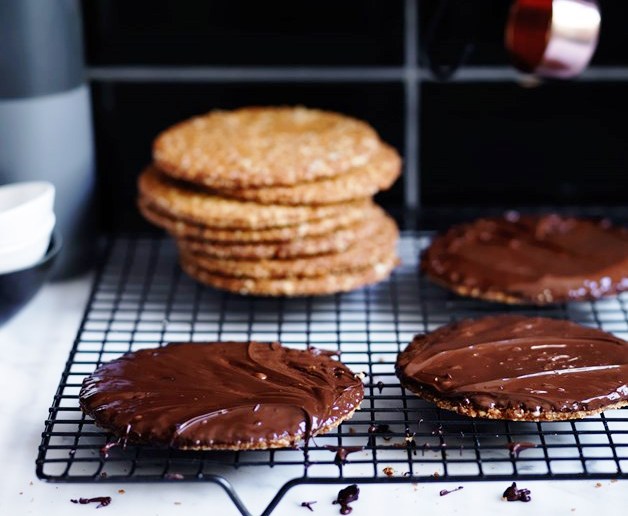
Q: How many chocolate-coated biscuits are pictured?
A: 3